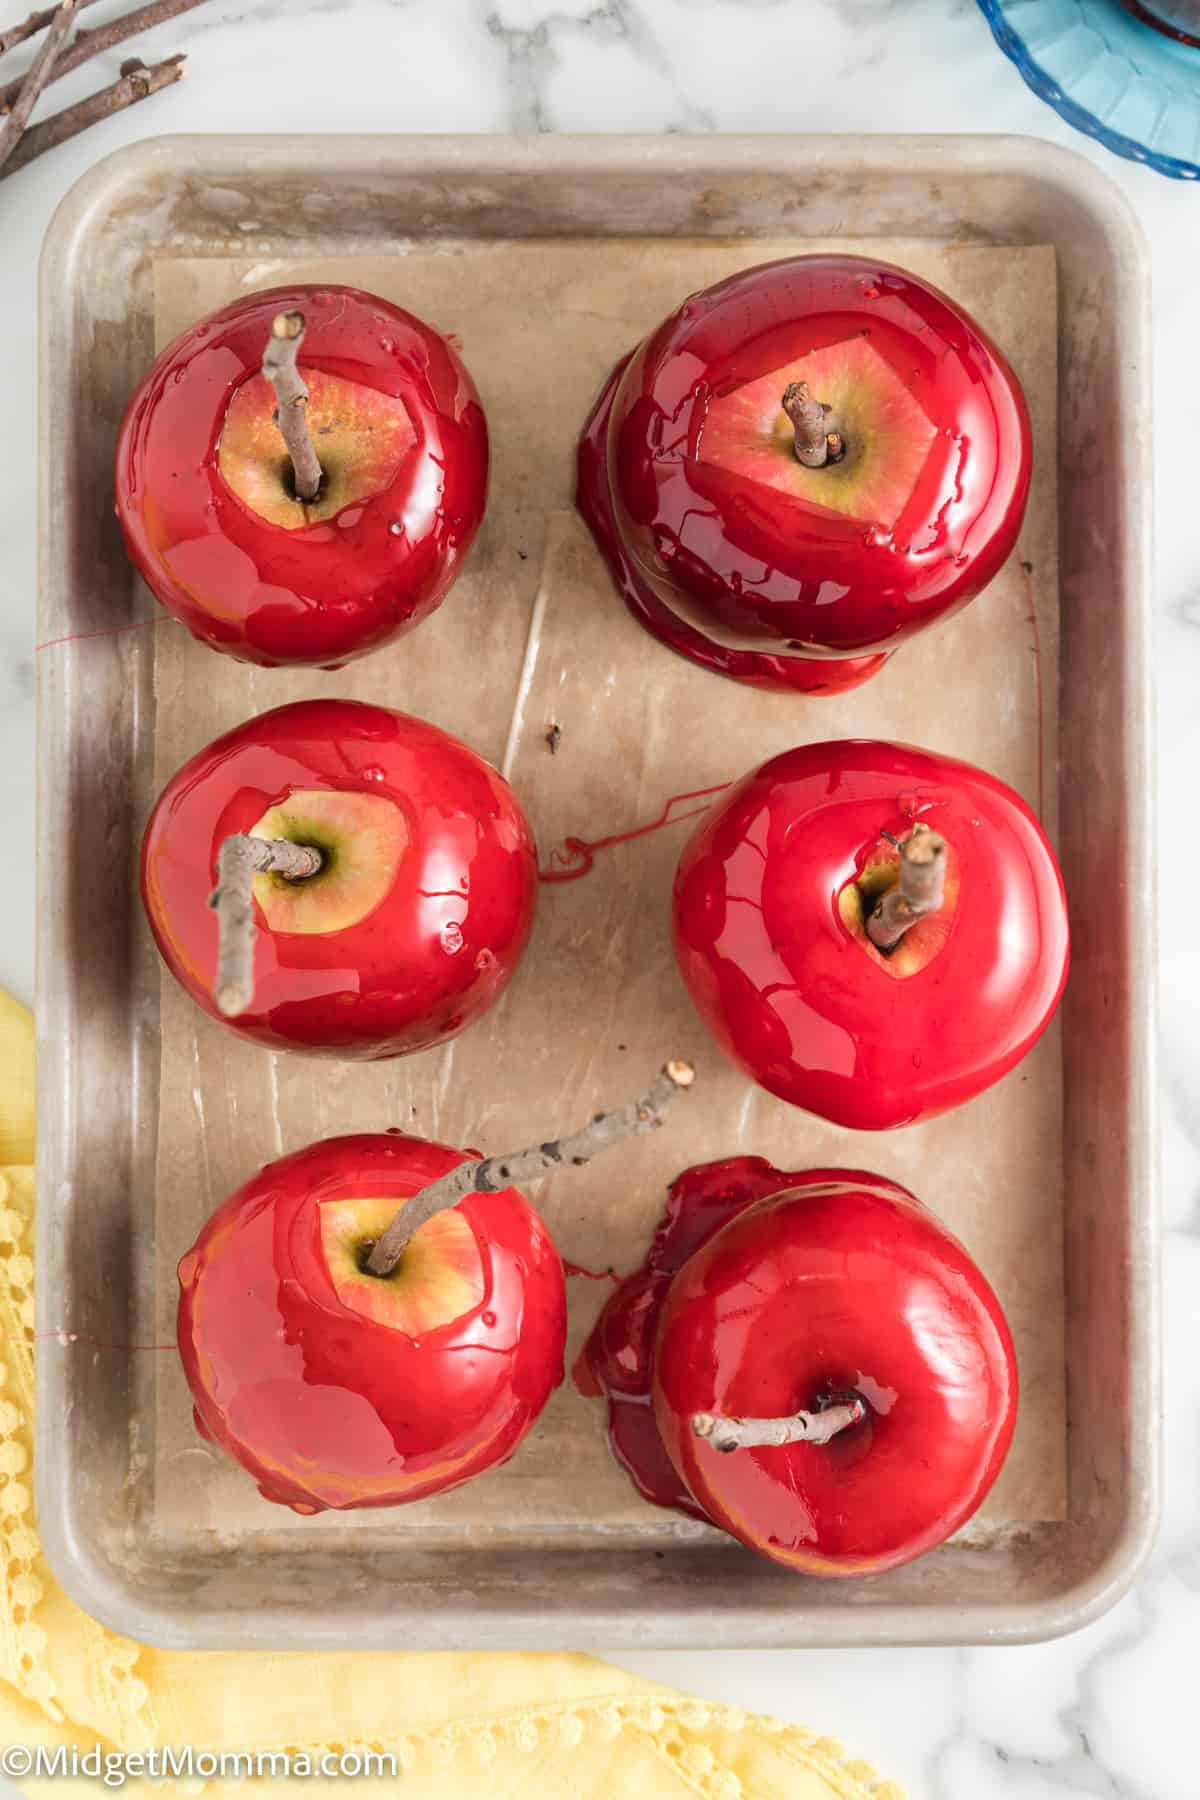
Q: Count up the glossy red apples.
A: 6